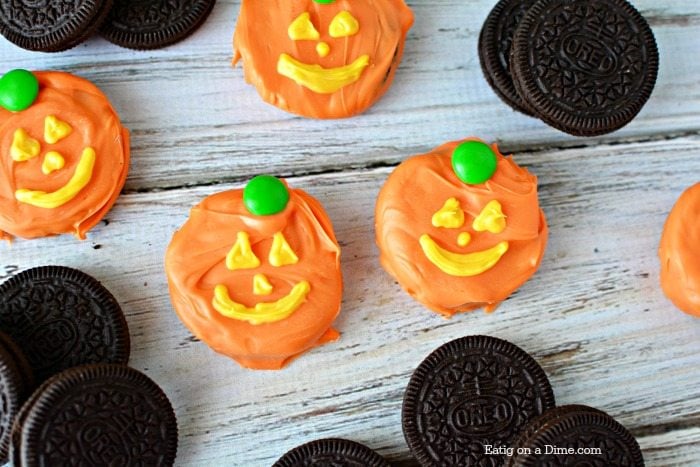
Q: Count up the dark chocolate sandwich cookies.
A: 10